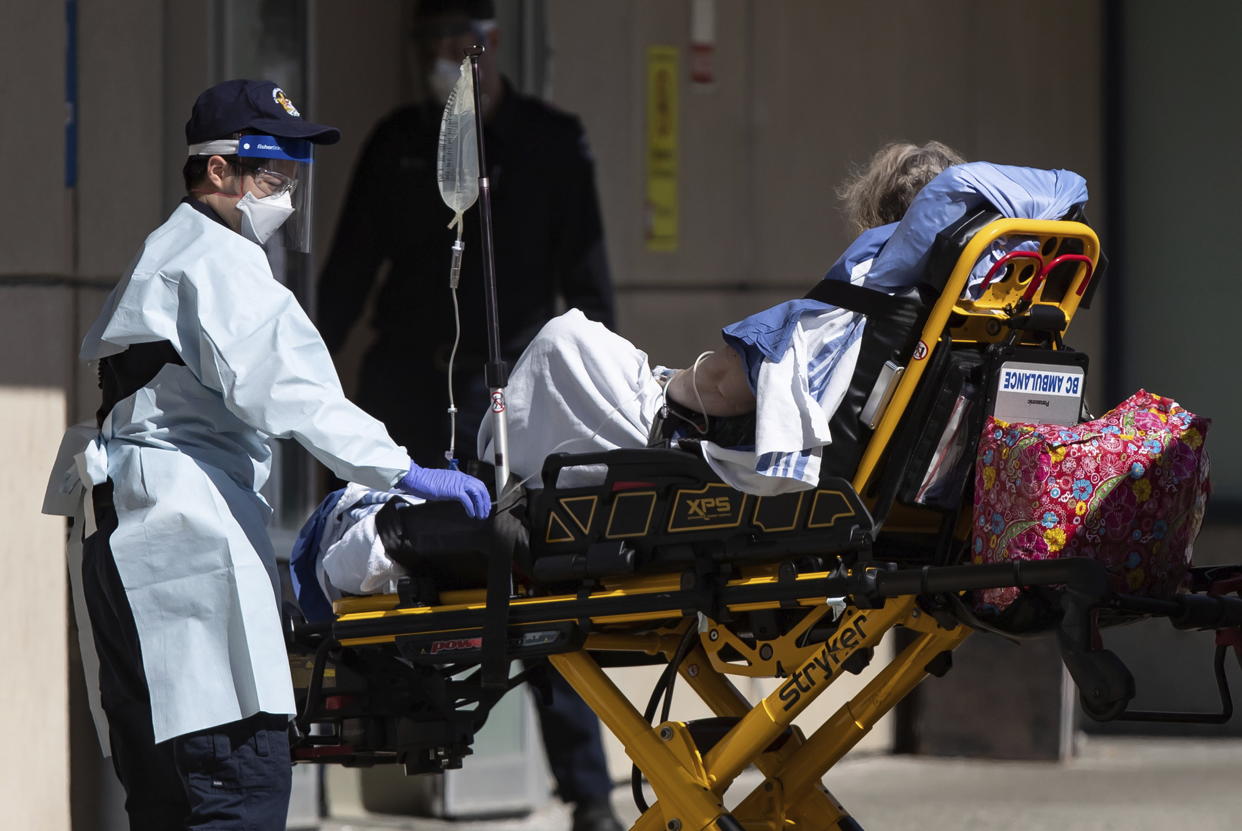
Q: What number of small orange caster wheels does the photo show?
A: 0